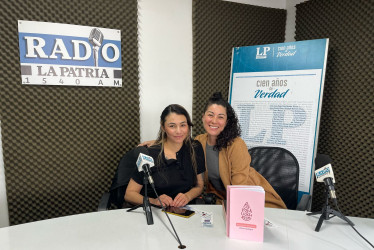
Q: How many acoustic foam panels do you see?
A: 3